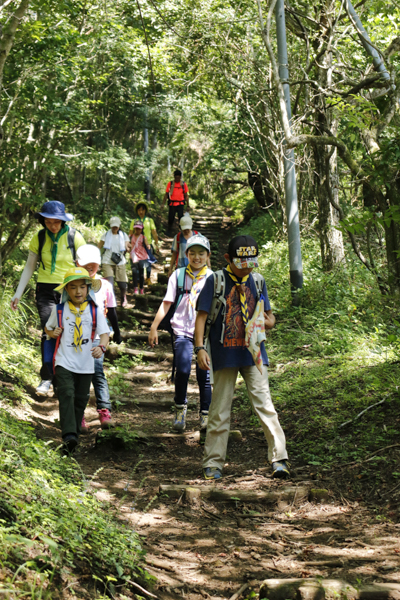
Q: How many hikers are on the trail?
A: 10